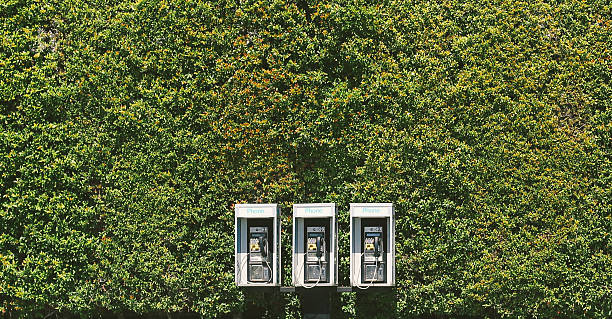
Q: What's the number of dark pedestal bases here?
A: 1